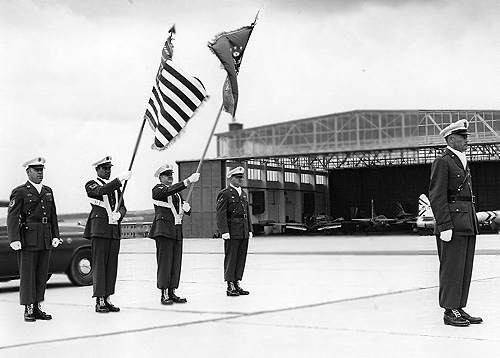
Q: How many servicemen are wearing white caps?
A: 5